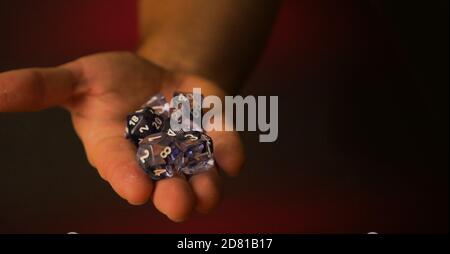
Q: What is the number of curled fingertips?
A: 4